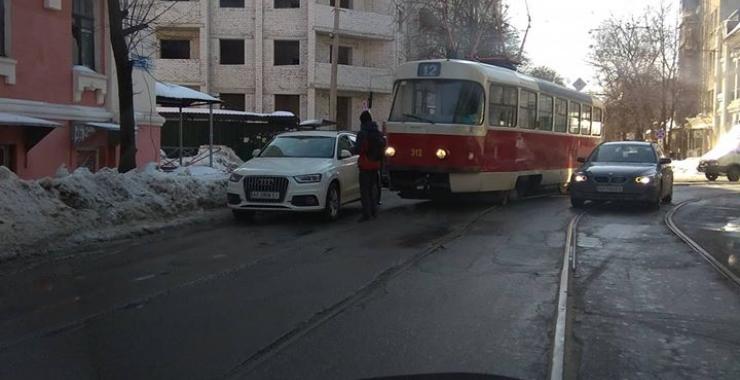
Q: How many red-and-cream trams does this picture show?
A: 1